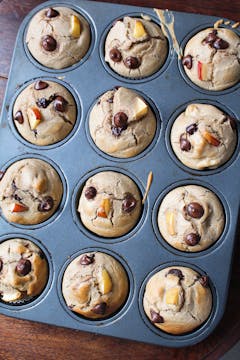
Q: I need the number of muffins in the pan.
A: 12